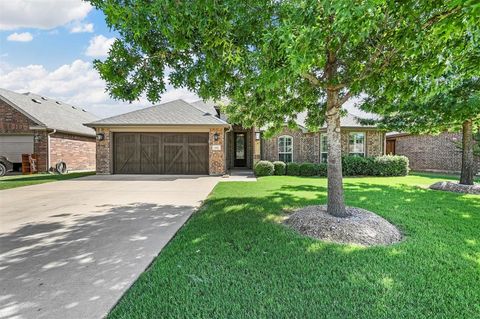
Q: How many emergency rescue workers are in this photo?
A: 0